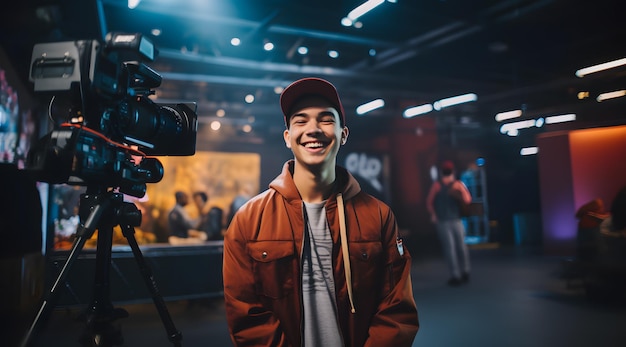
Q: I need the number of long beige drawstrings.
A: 1